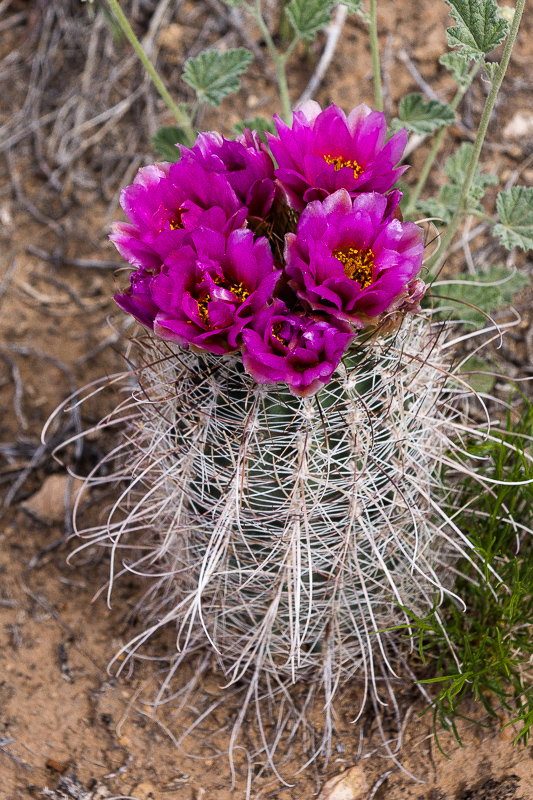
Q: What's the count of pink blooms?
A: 6